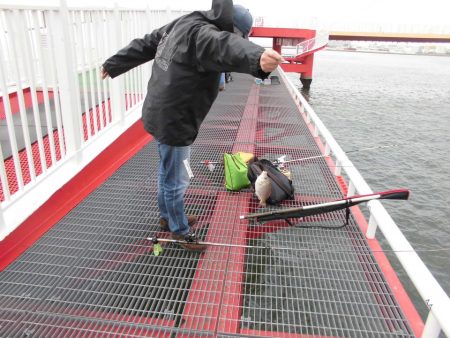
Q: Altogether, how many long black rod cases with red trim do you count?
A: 1